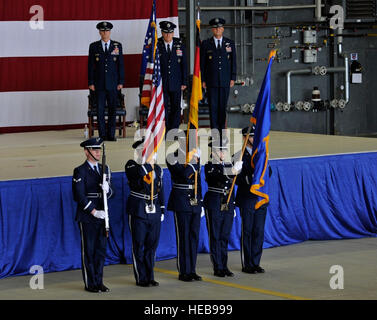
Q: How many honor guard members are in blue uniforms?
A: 5